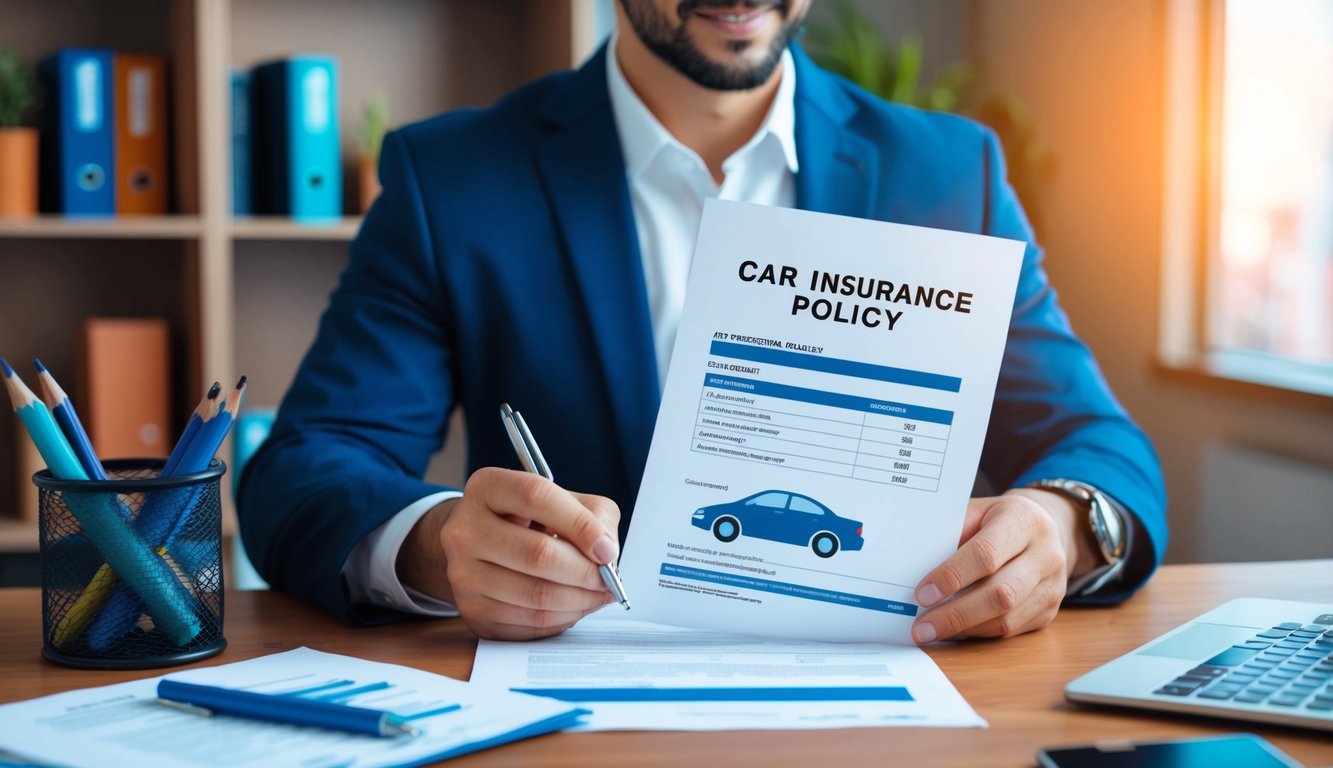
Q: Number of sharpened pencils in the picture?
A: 4